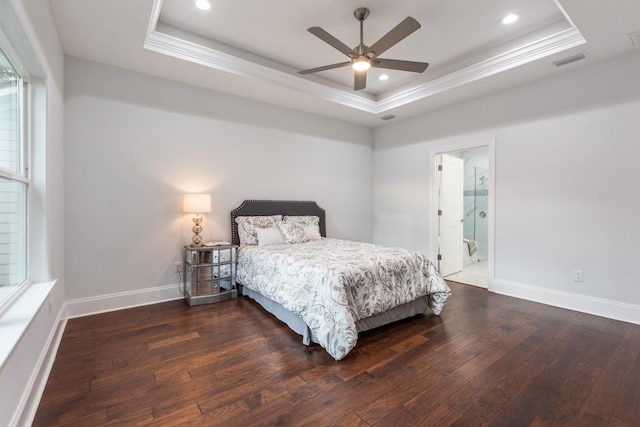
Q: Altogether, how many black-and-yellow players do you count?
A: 0